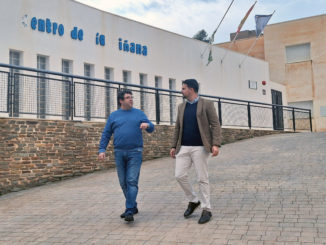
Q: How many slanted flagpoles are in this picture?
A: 3